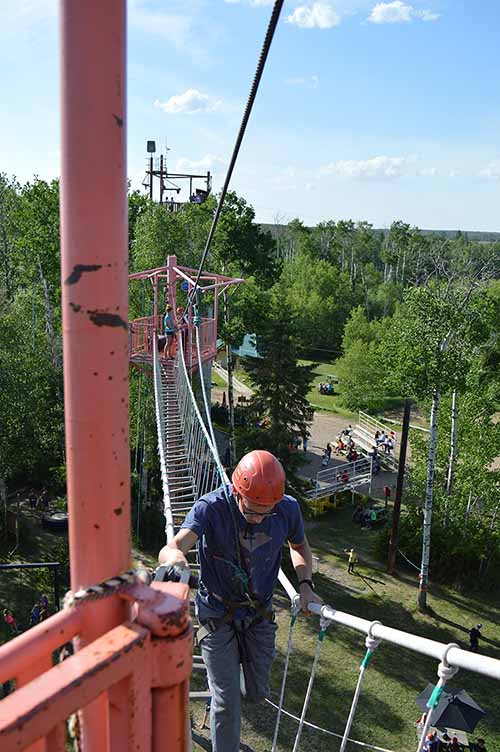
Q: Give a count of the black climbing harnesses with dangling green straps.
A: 1